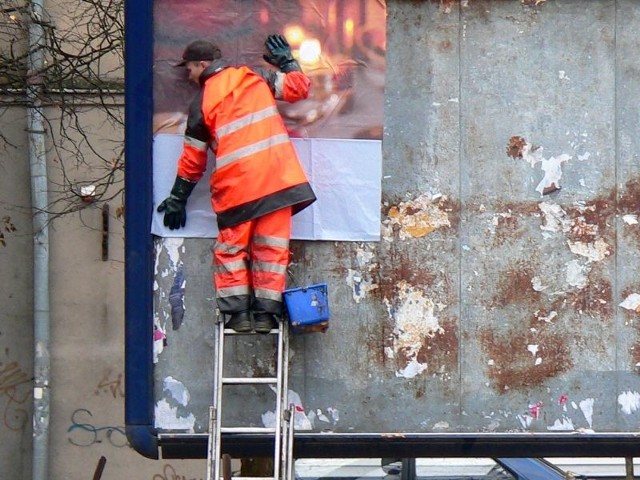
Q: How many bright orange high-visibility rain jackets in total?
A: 1